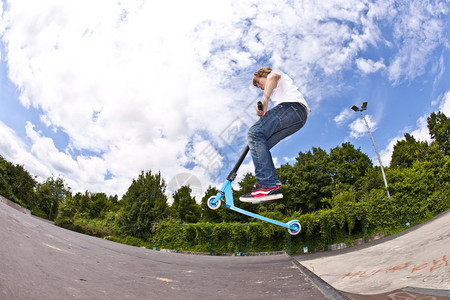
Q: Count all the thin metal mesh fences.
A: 1